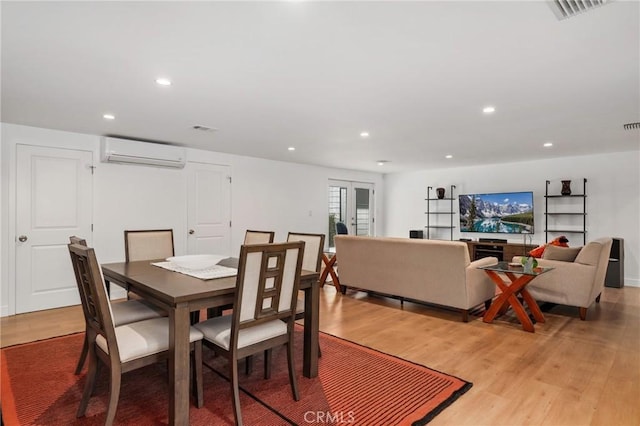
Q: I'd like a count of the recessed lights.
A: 8